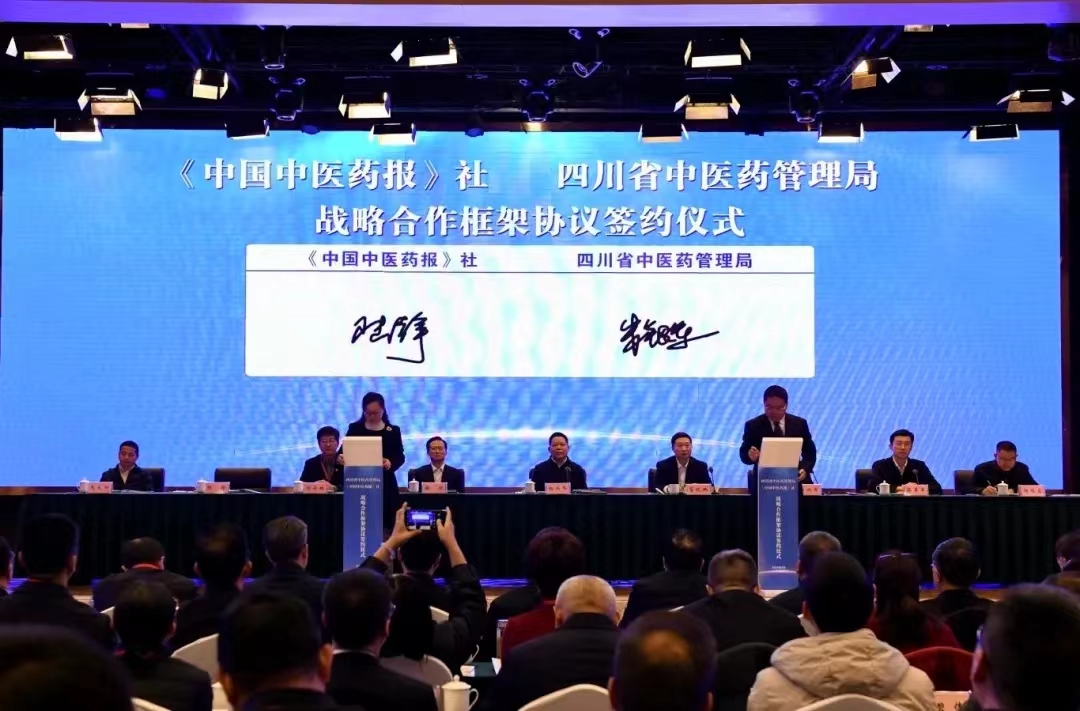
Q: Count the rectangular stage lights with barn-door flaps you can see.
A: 15